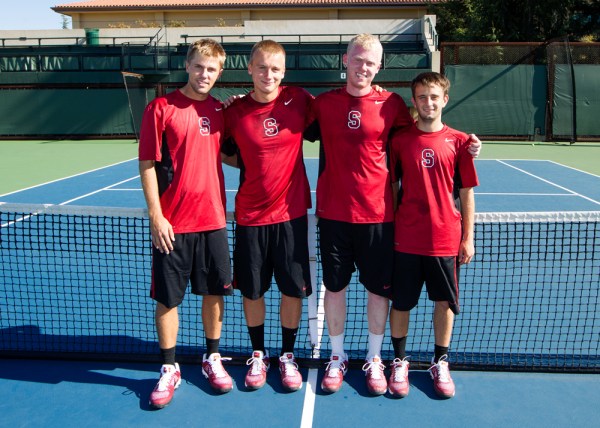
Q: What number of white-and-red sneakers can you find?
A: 8